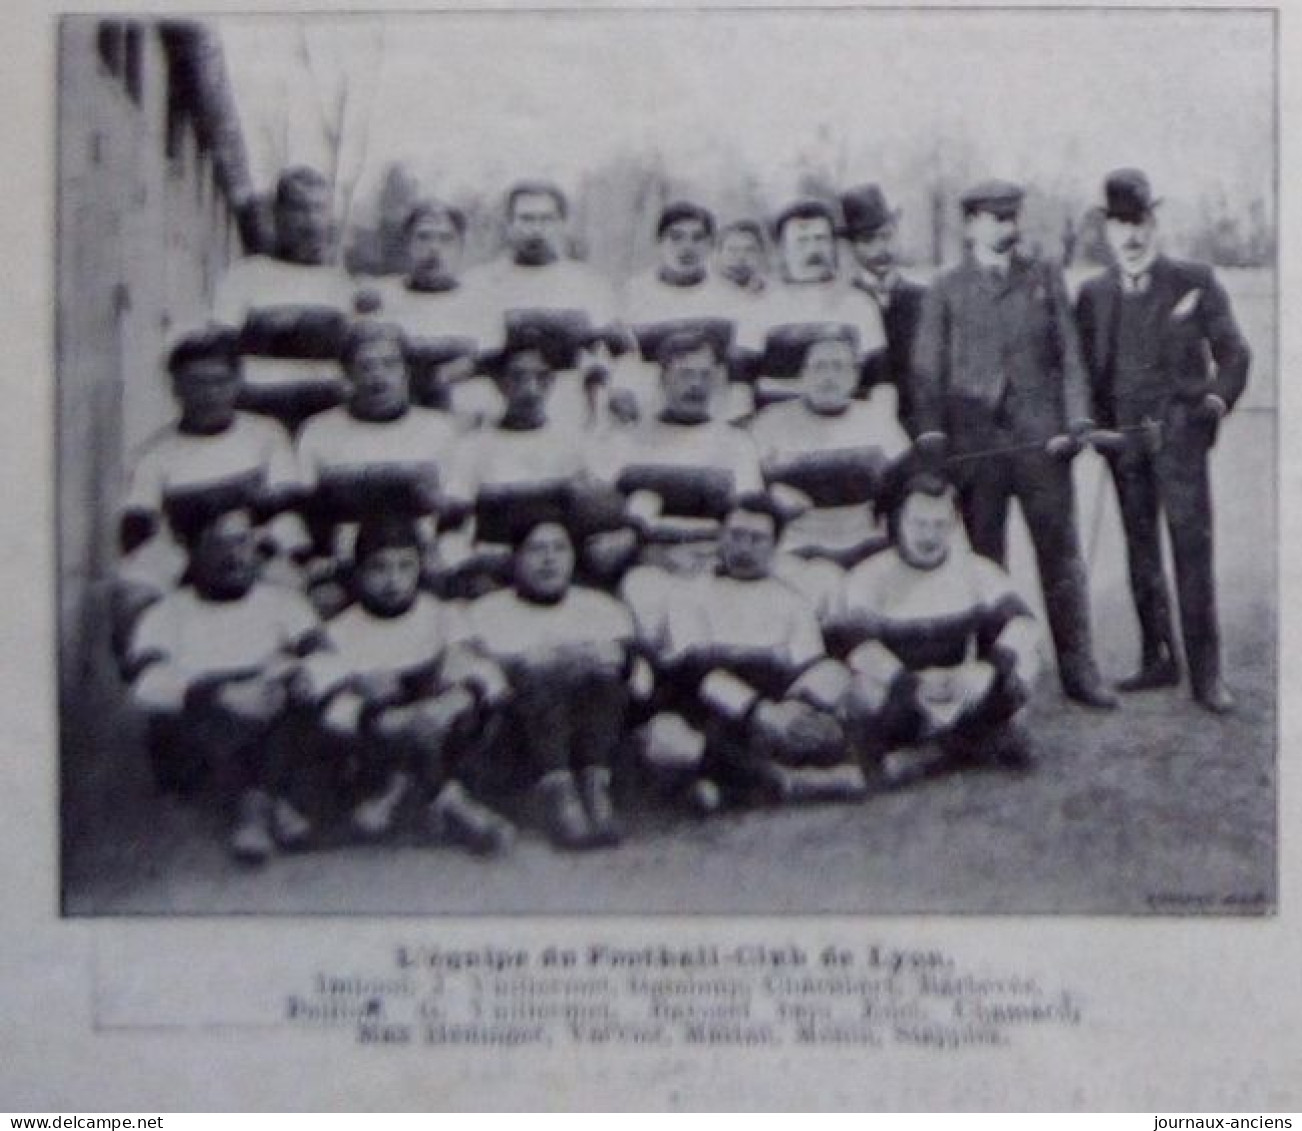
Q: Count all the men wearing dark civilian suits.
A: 3